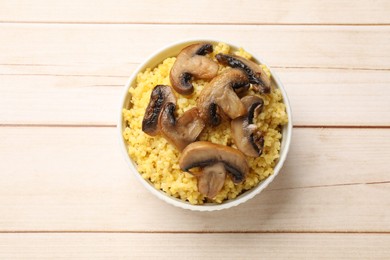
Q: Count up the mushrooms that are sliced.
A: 7